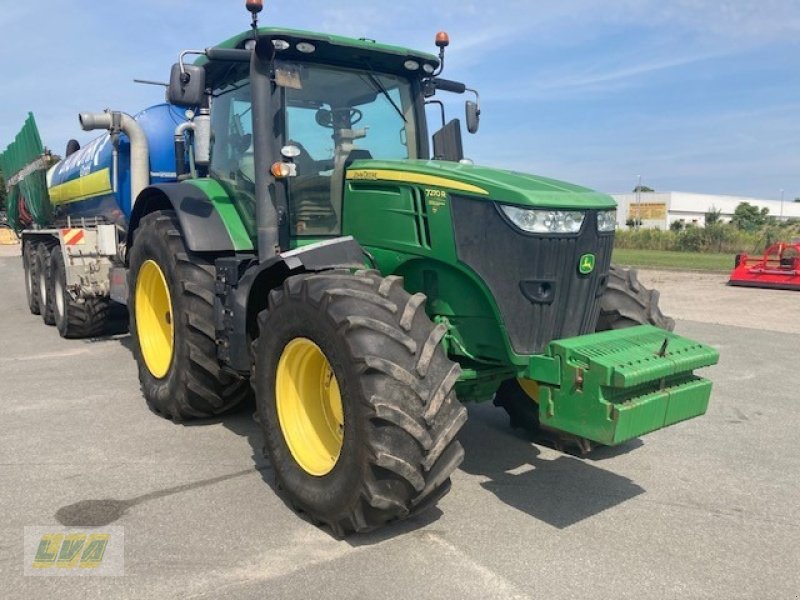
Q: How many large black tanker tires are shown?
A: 3